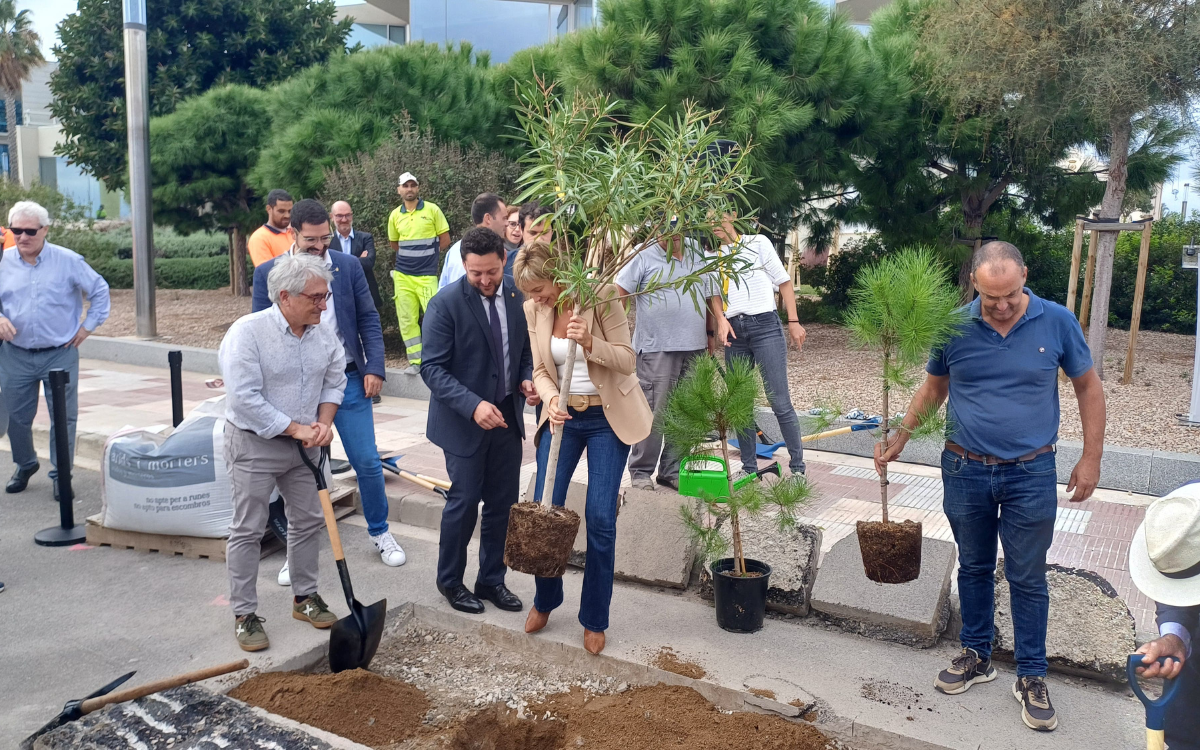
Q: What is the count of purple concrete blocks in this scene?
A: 0